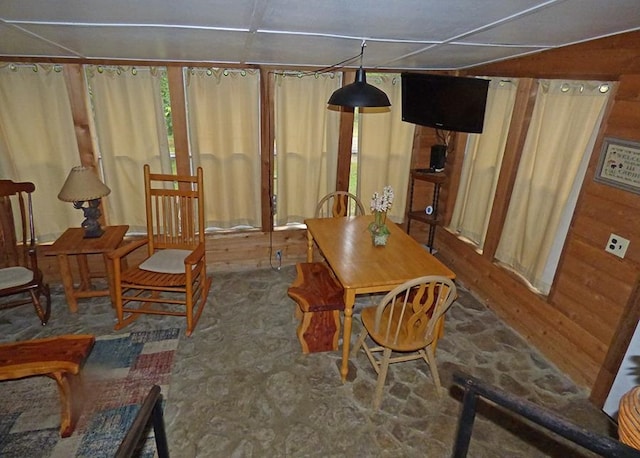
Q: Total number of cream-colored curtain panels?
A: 7